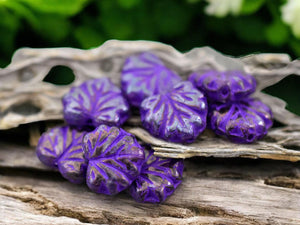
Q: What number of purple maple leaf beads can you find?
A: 8